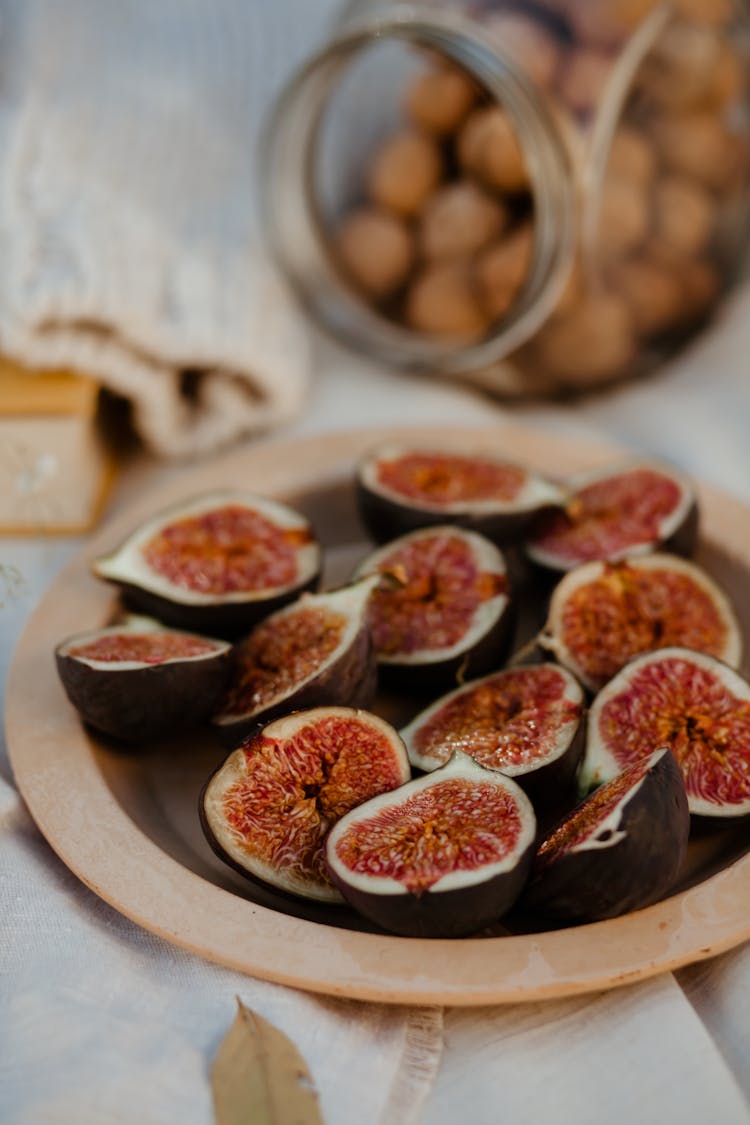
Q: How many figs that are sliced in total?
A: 12